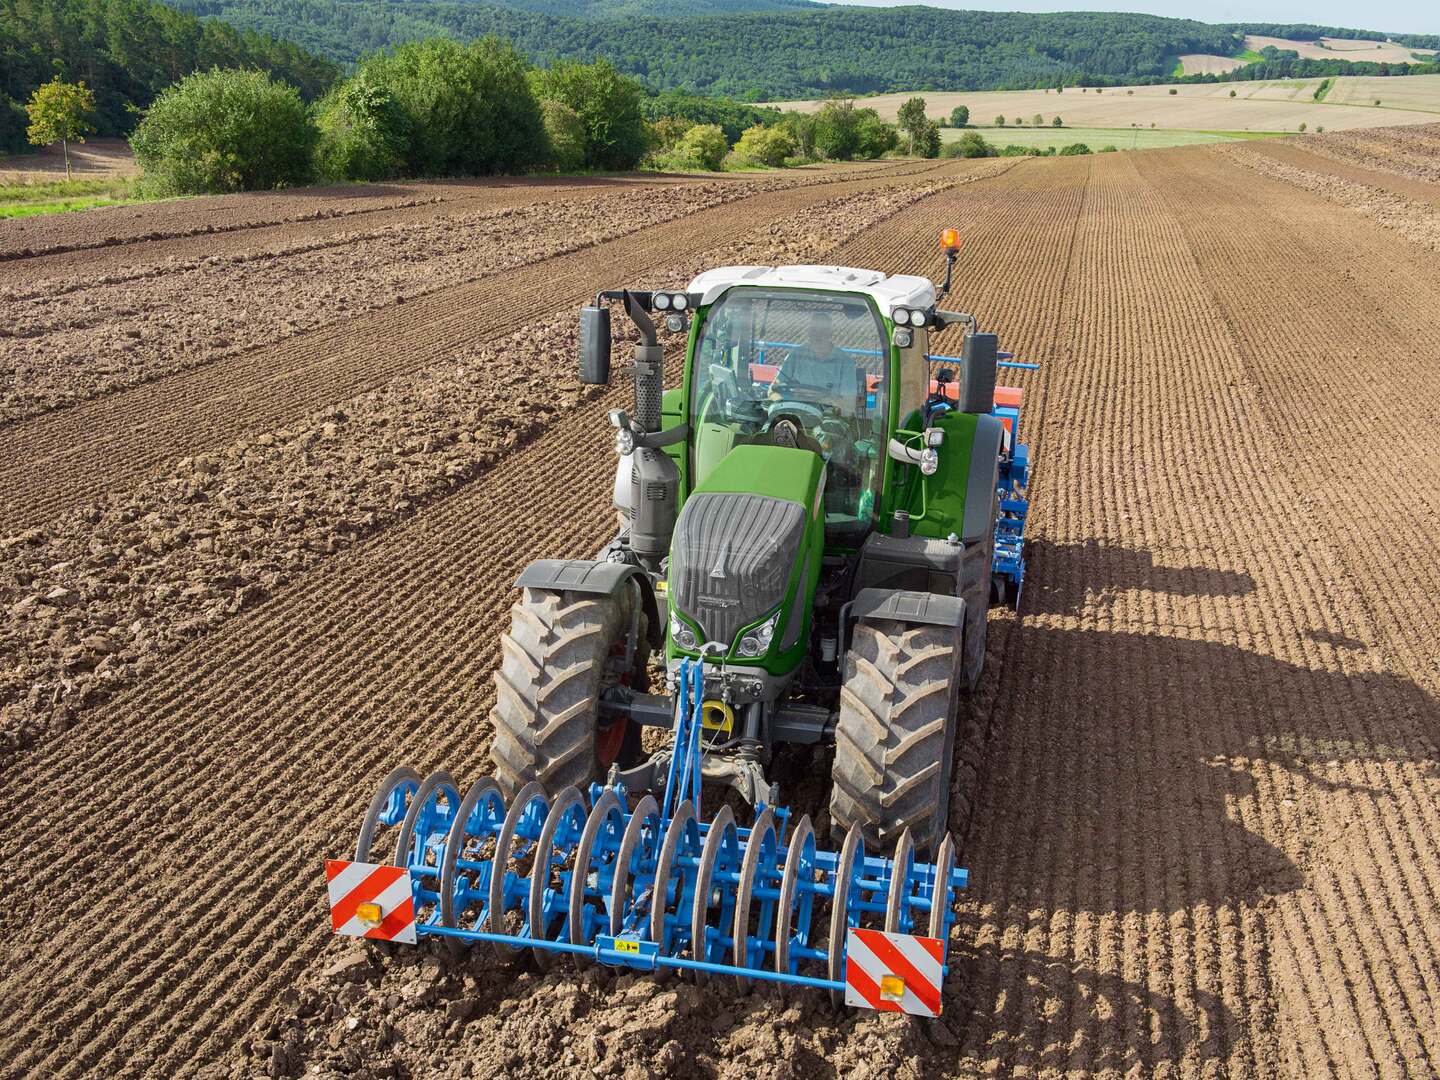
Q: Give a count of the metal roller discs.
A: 14